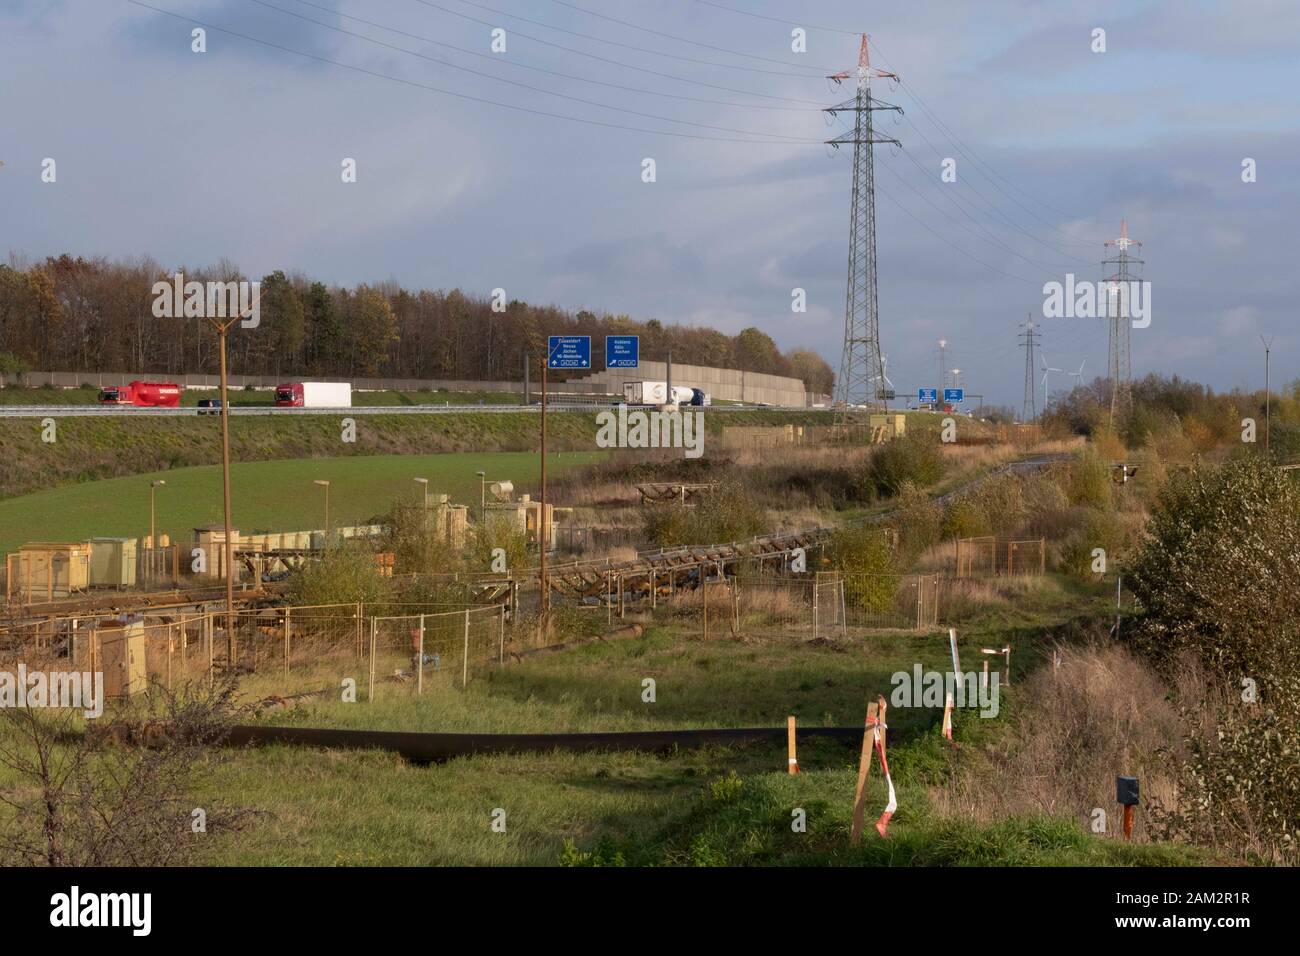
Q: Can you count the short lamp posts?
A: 4